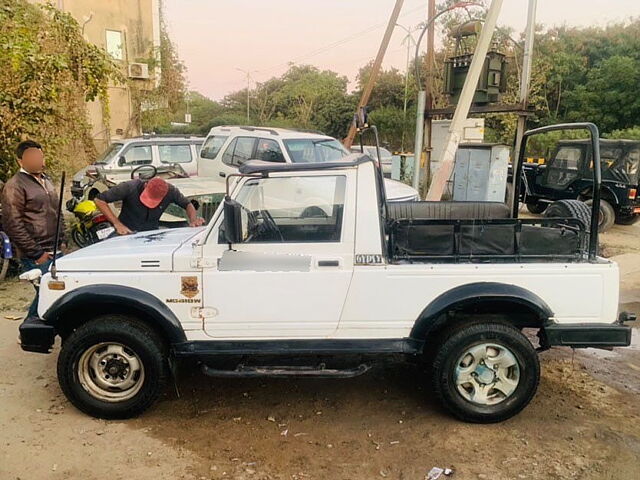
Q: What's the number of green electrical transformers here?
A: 1